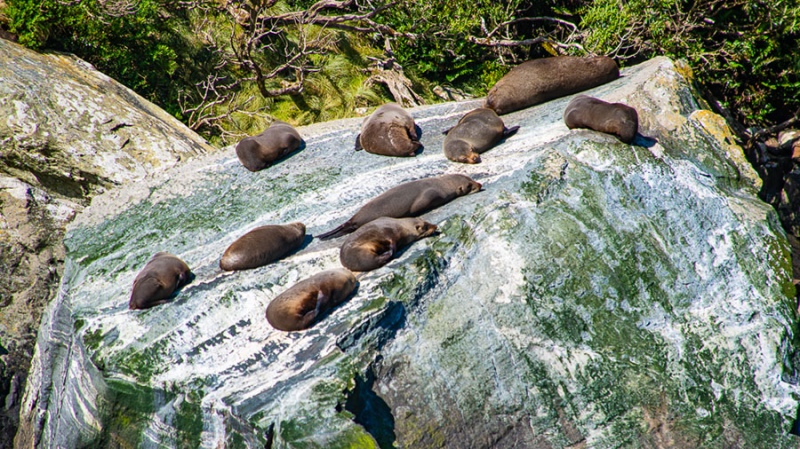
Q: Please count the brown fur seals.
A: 10